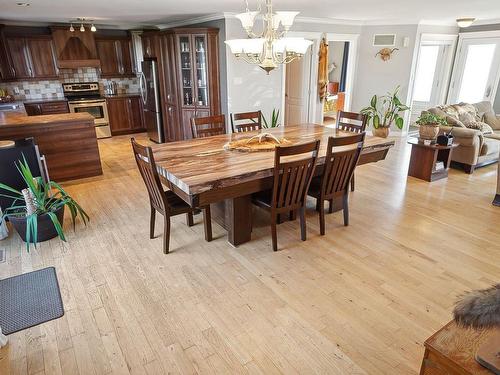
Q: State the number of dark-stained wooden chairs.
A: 6